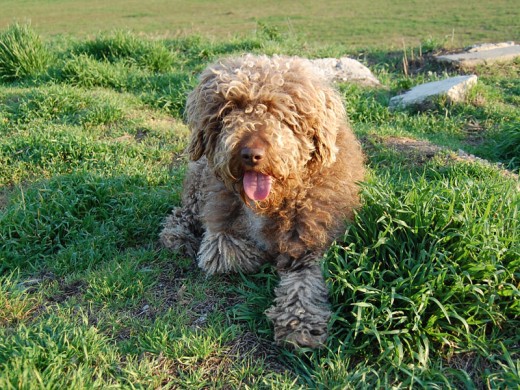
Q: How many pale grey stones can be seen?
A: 3